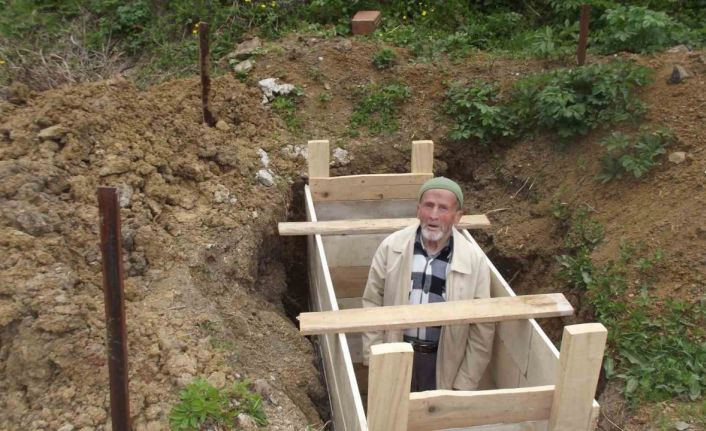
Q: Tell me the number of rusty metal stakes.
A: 3